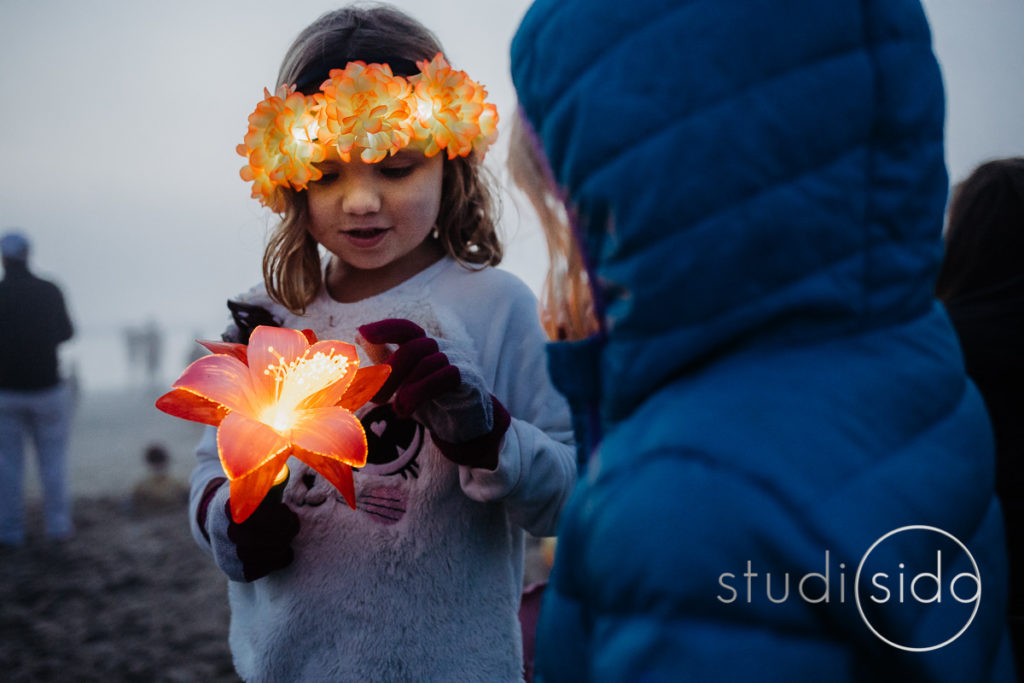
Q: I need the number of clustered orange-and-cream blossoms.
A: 3